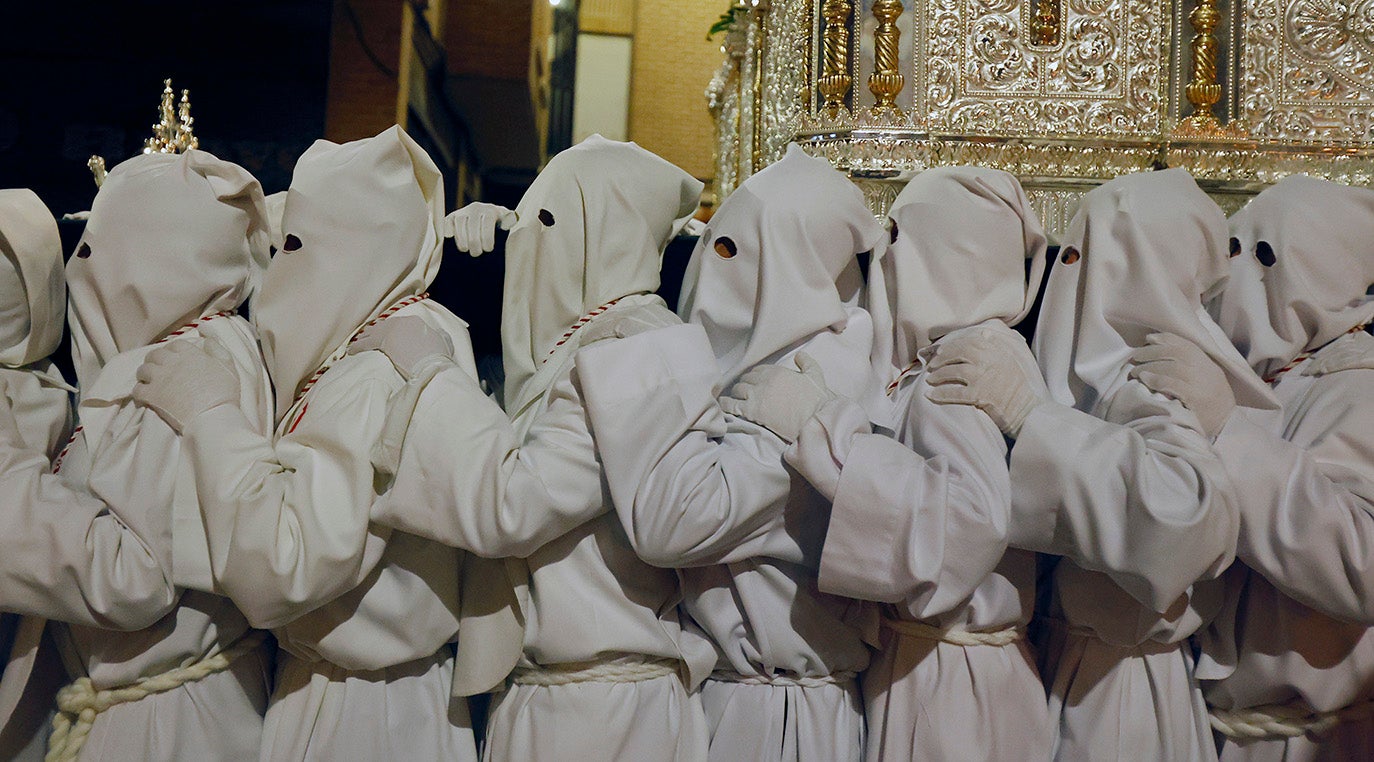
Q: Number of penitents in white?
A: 8